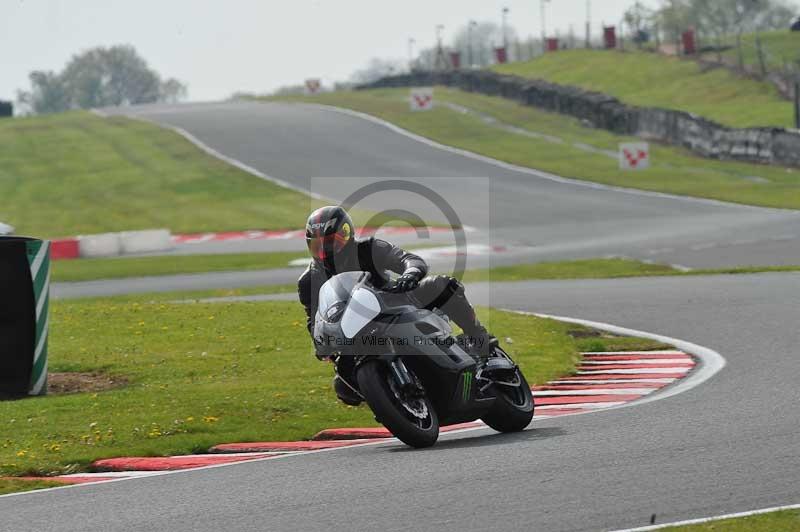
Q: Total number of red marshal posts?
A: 5